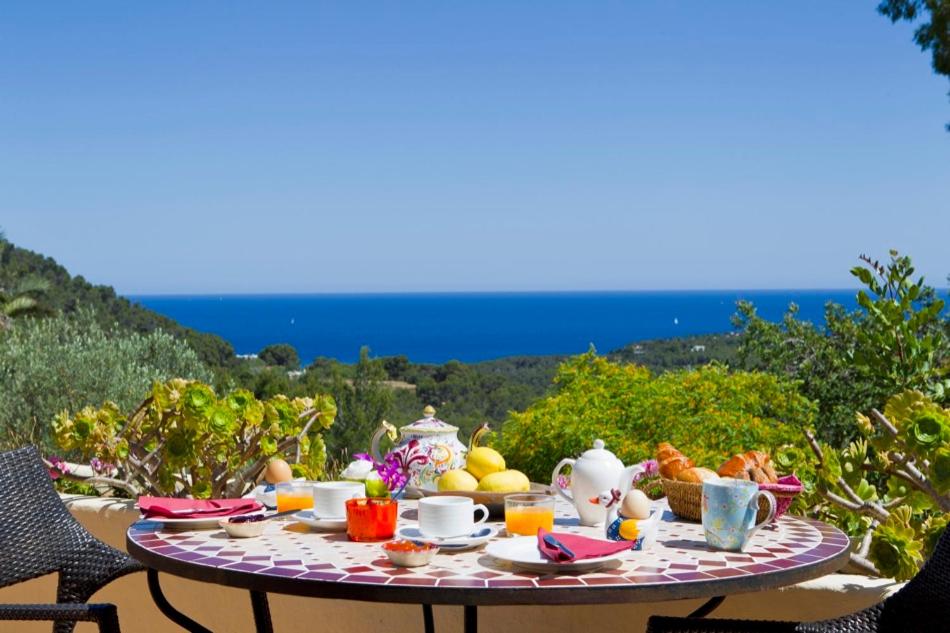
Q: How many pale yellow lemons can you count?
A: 3